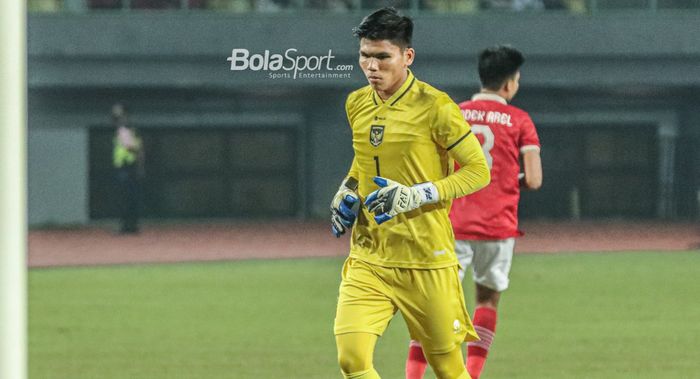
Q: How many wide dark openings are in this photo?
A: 2